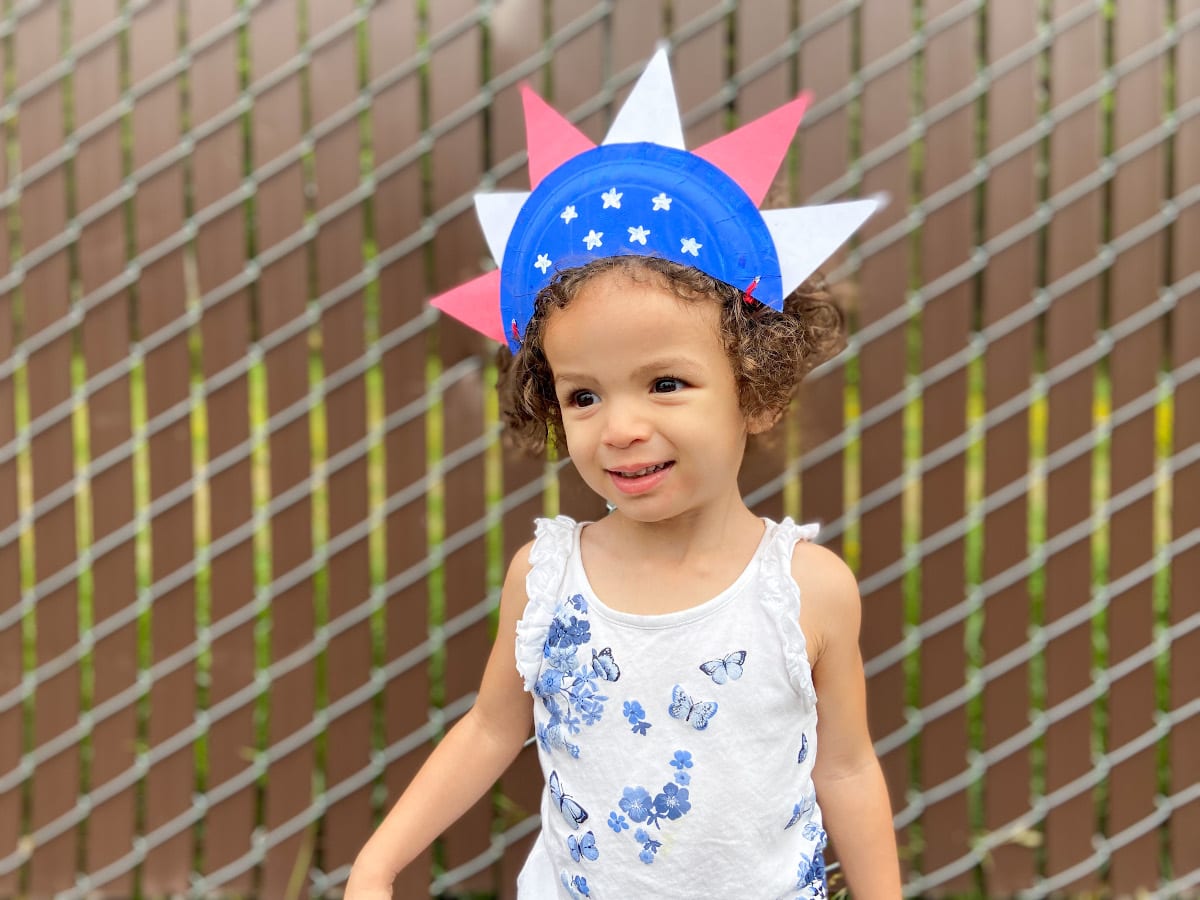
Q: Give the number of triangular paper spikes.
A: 6